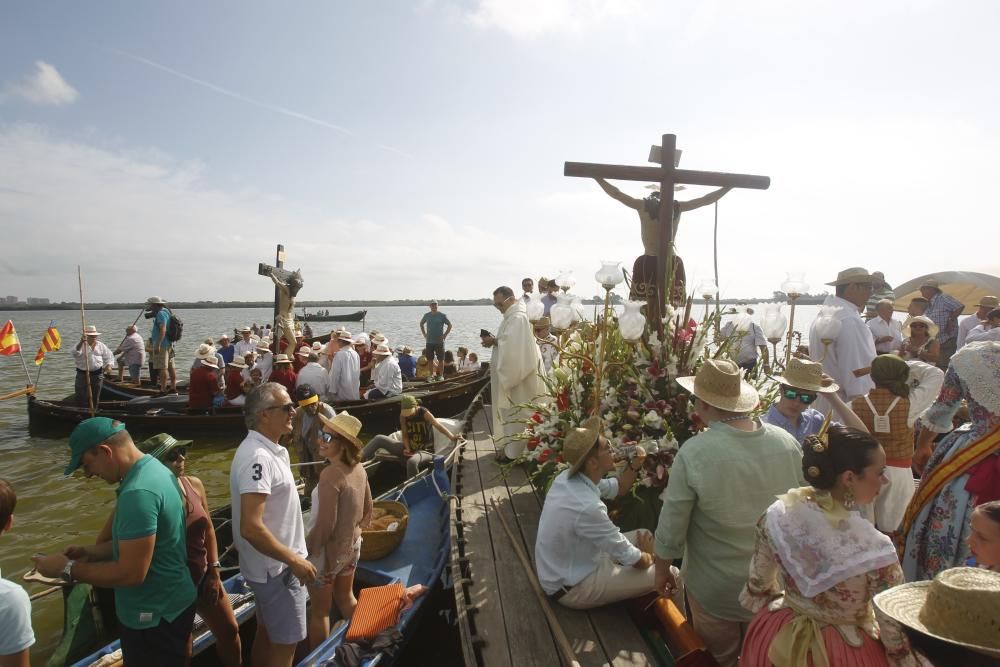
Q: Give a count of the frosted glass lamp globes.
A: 11